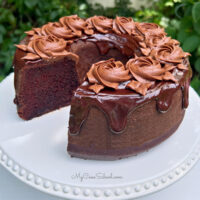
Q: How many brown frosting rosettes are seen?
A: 10